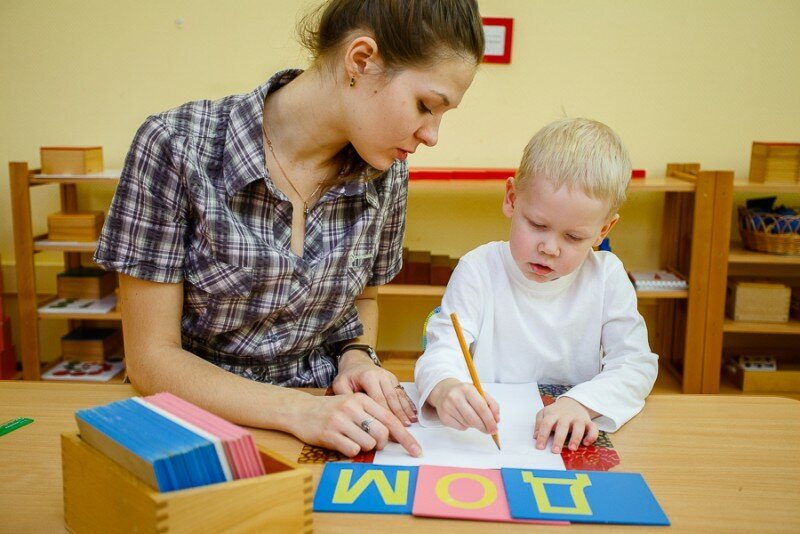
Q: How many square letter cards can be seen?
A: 3